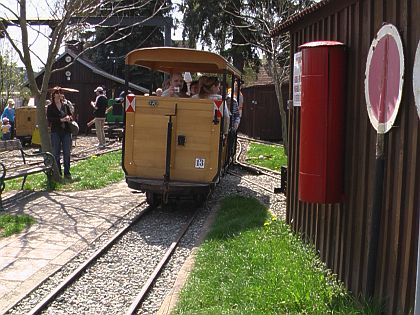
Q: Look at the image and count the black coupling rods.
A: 1